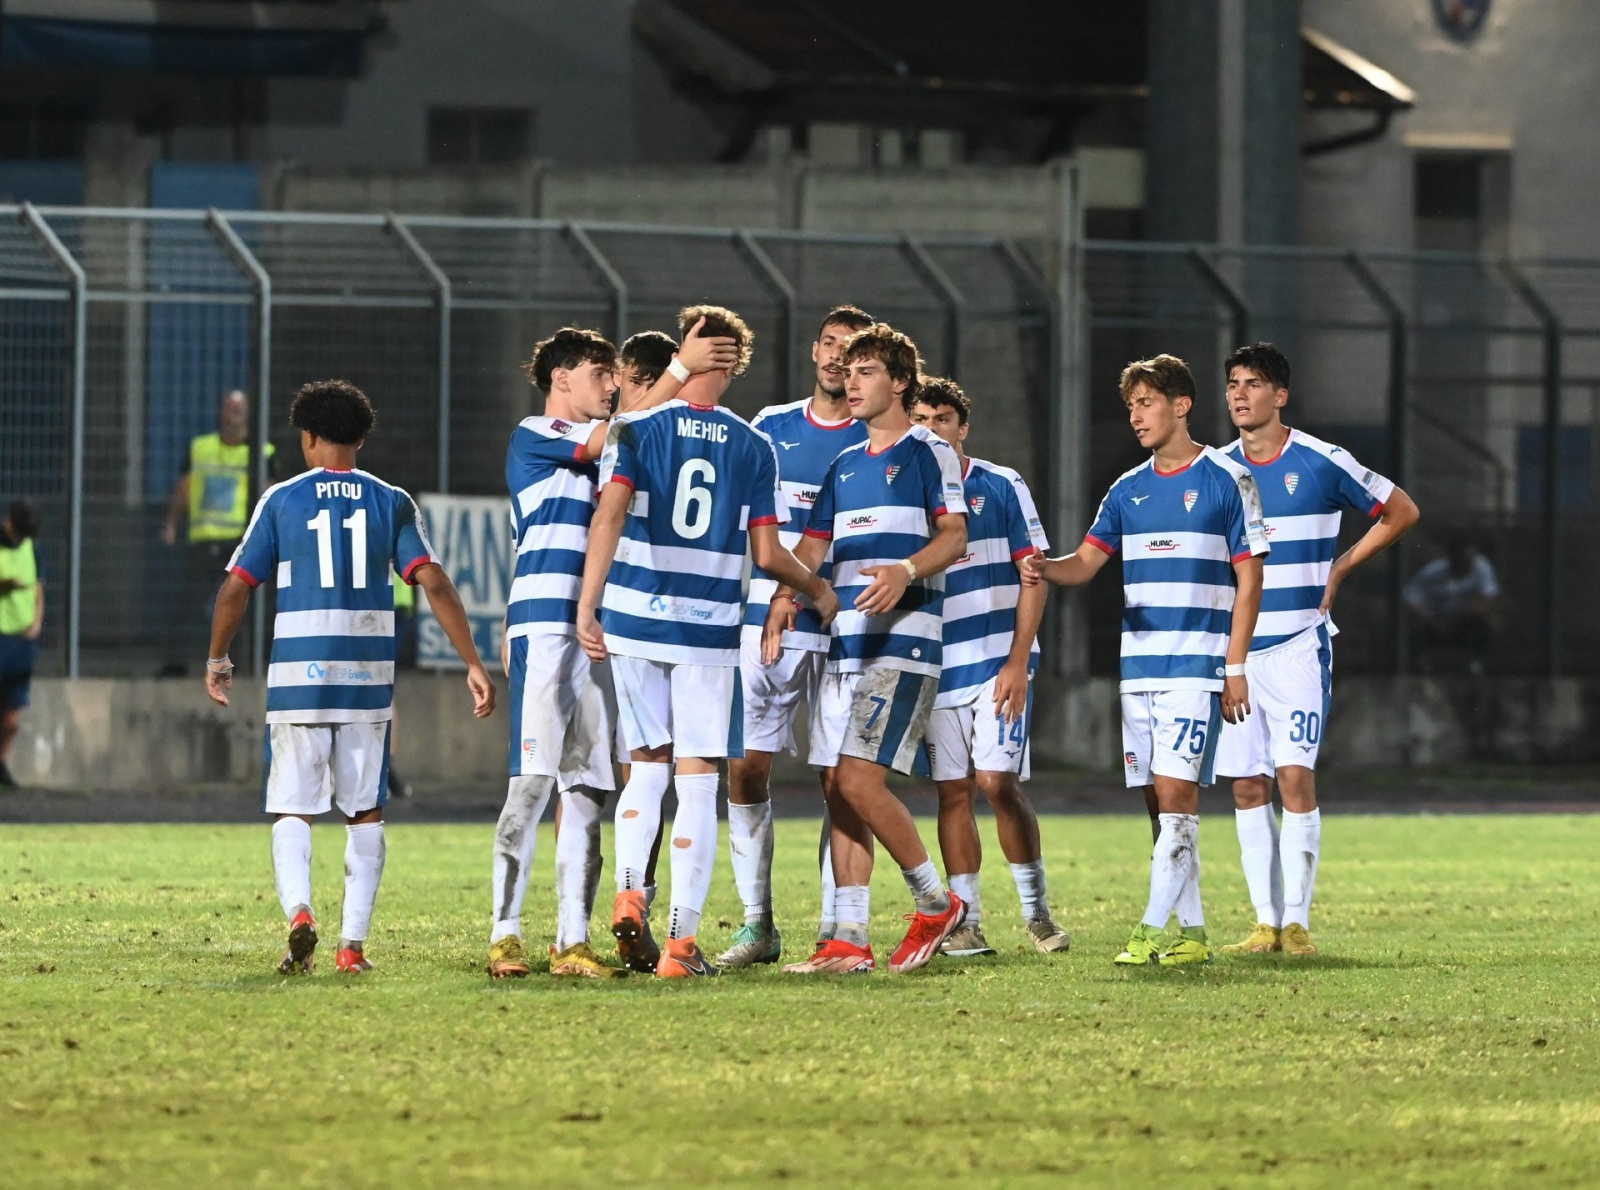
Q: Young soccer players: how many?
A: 9